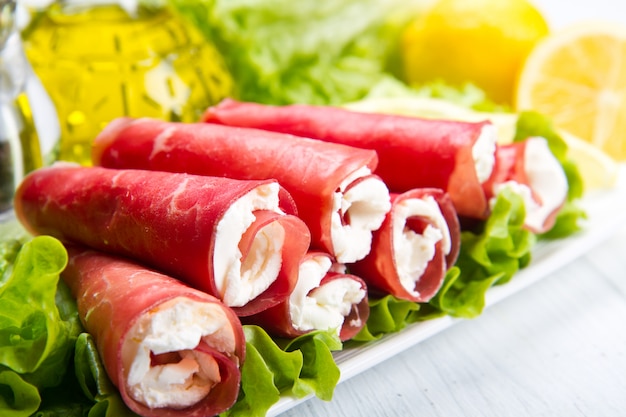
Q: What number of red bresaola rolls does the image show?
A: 7